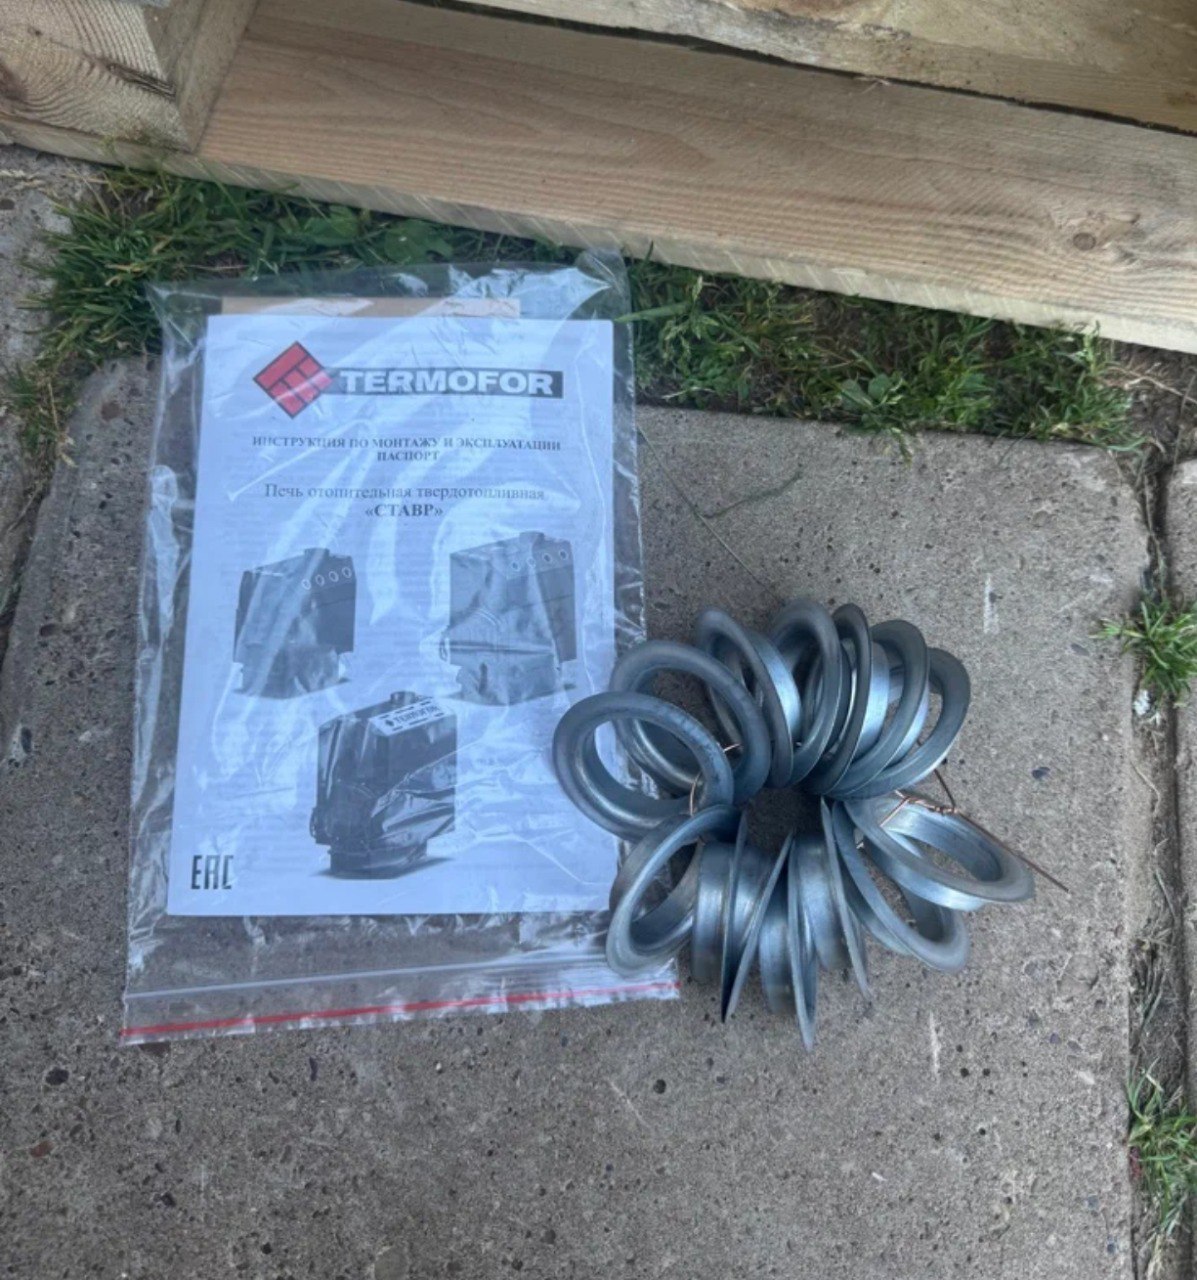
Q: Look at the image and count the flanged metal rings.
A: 14